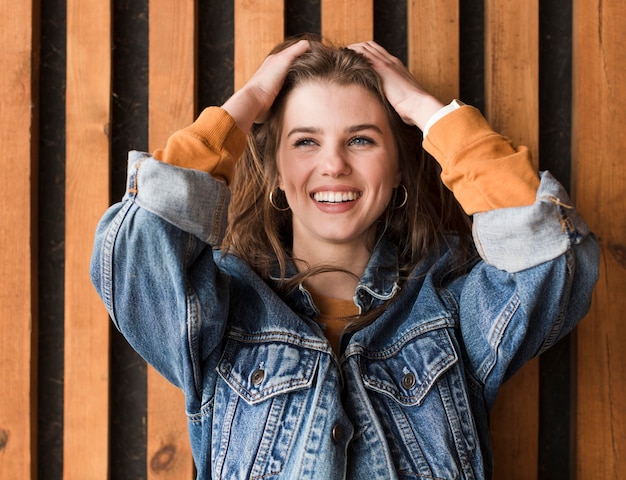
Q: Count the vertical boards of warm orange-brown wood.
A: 8